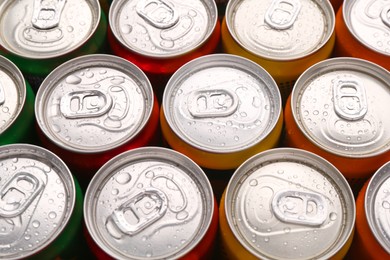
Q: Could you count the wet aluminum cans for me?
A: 12